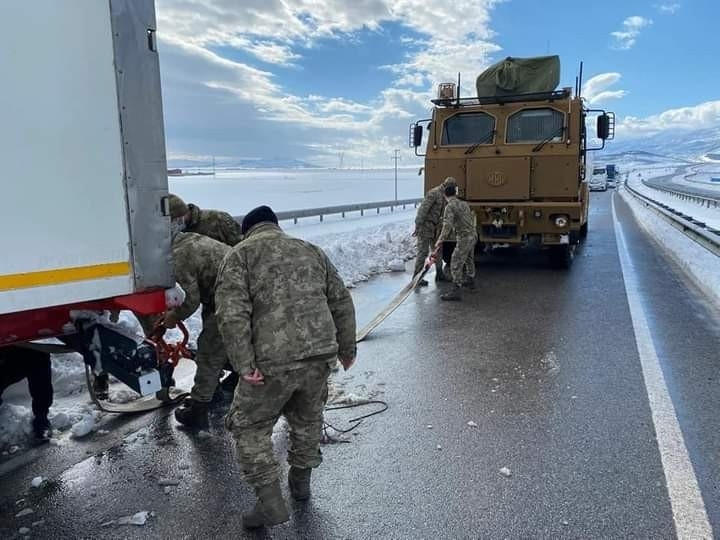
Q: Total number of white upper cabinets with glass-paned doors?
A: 0